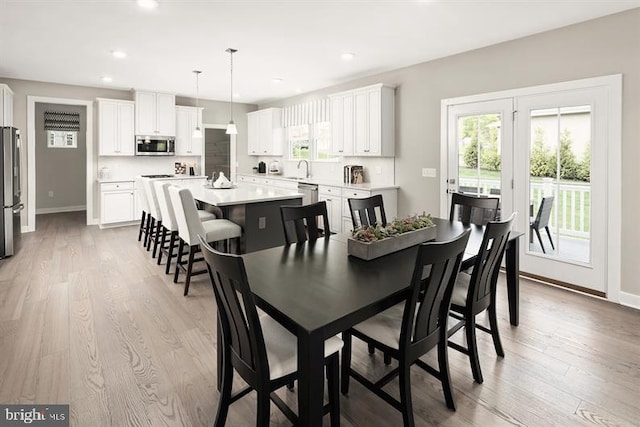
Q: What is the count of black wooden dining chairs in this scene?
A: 6